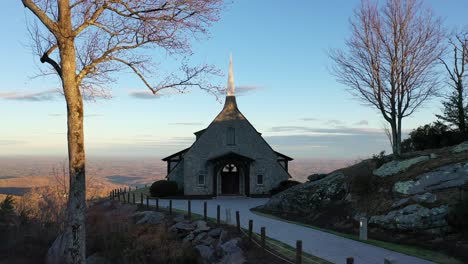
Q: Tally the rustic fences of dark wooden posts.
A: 1